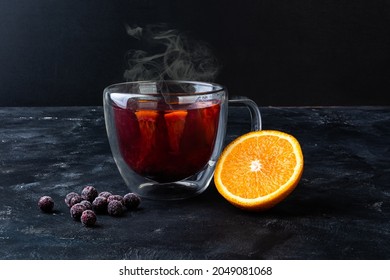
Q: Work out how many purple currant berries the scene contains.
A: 11